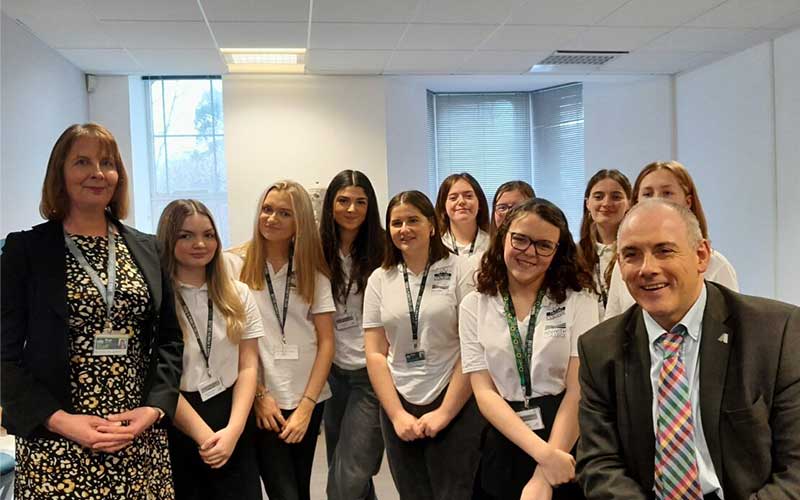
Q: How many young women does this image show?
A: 9